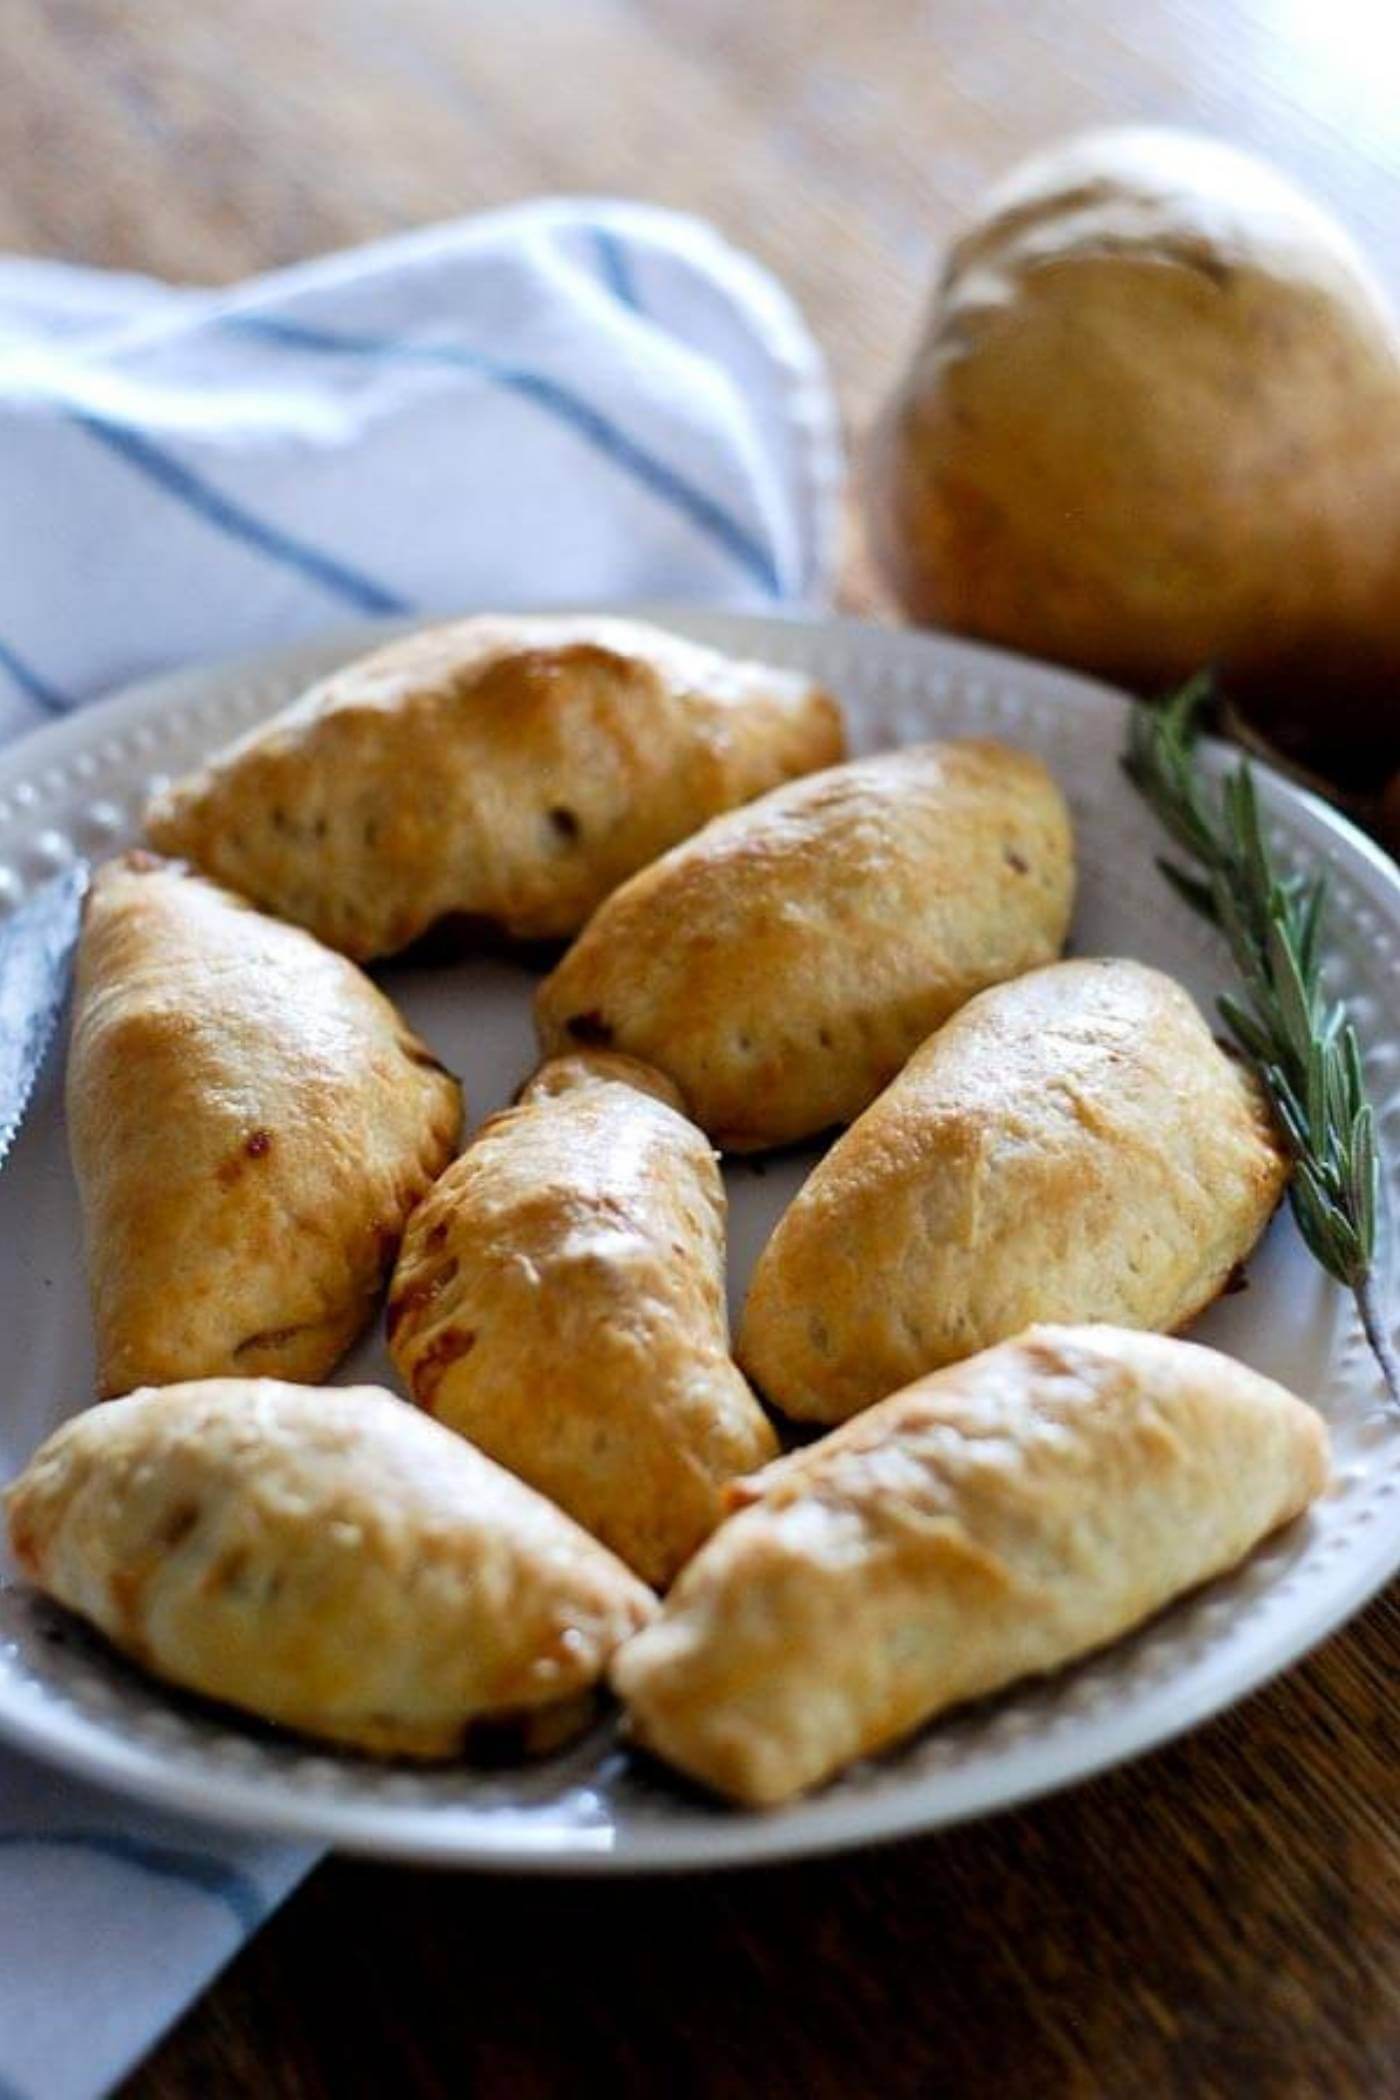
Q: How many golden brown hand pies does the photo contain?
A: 7